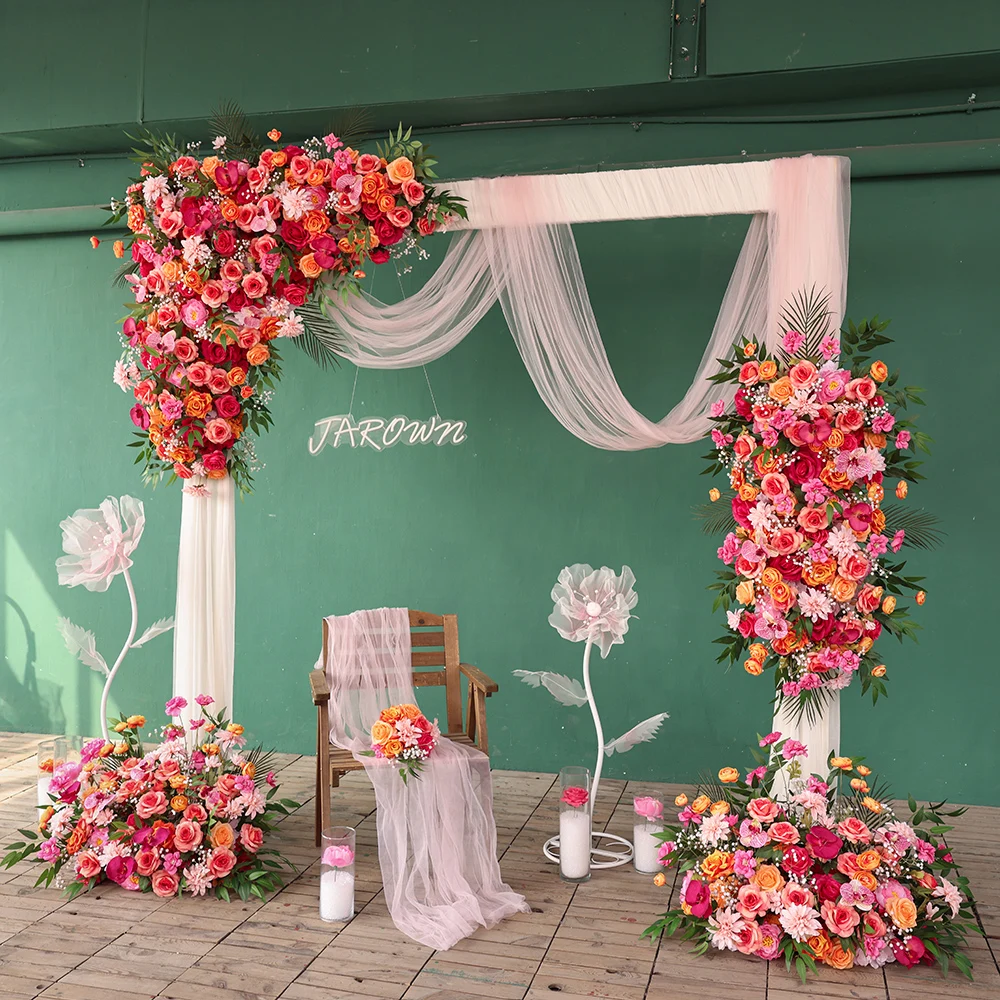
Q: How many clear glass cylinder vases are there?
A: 5